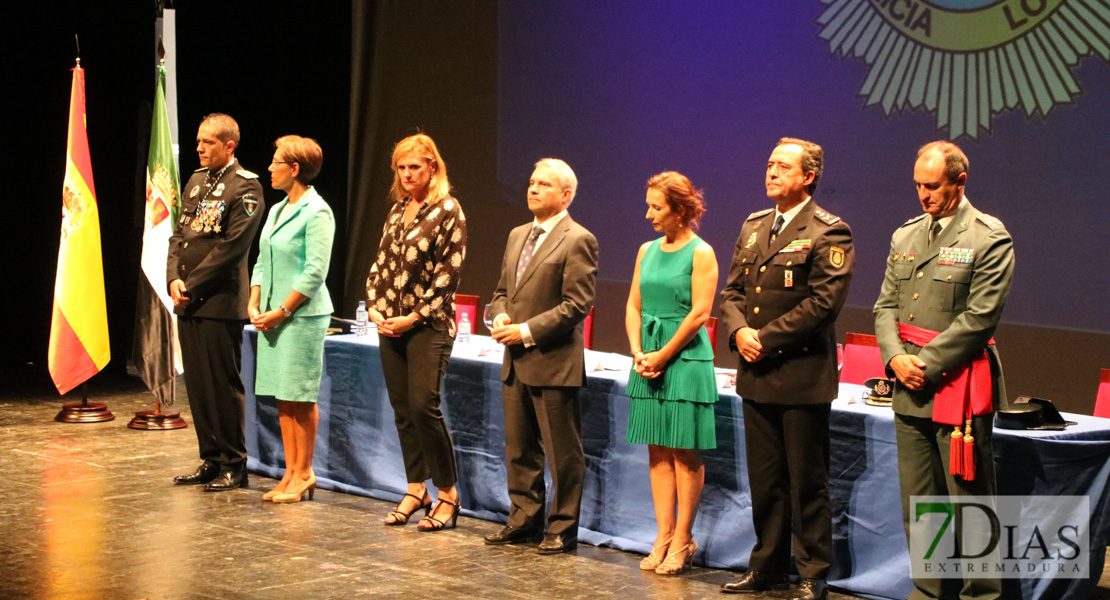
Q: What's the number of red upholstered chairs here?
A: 5